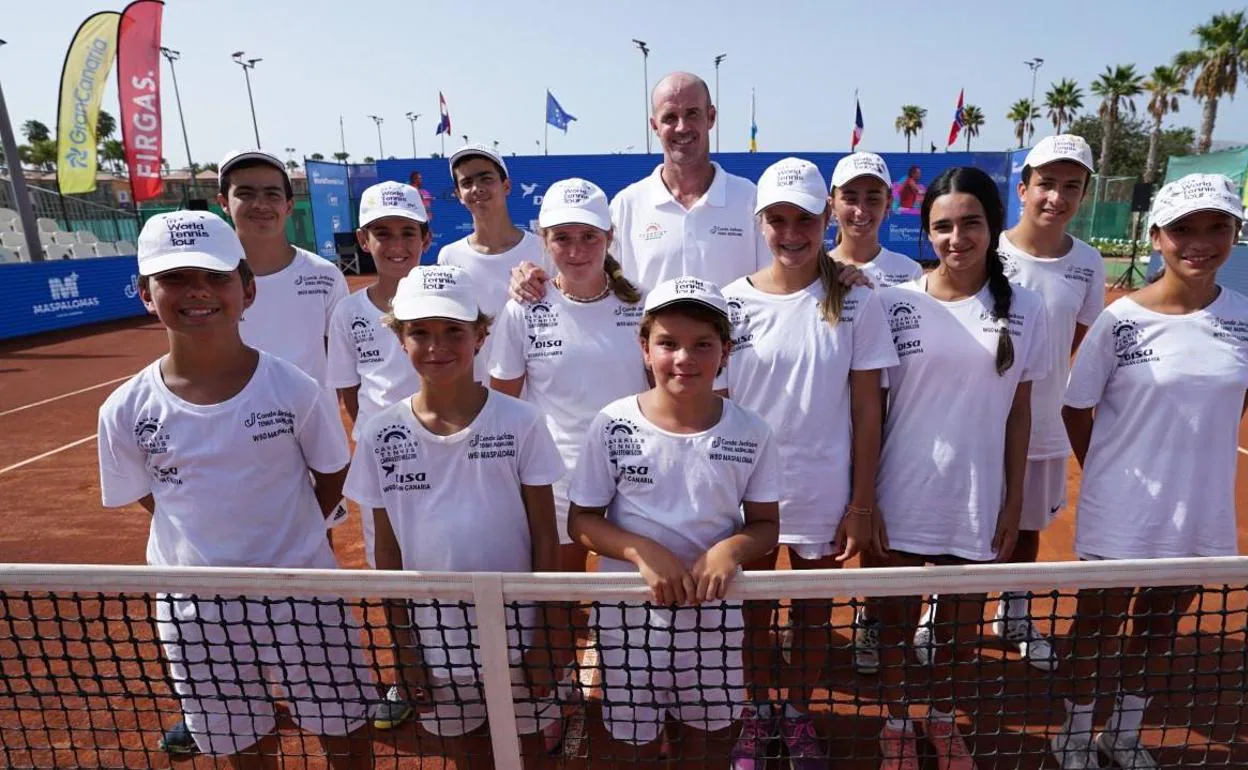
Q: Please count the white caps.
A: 11